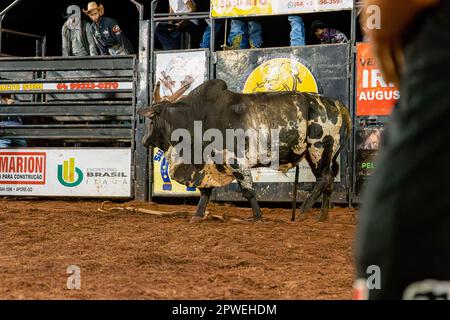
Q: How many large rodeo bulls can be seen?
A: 1